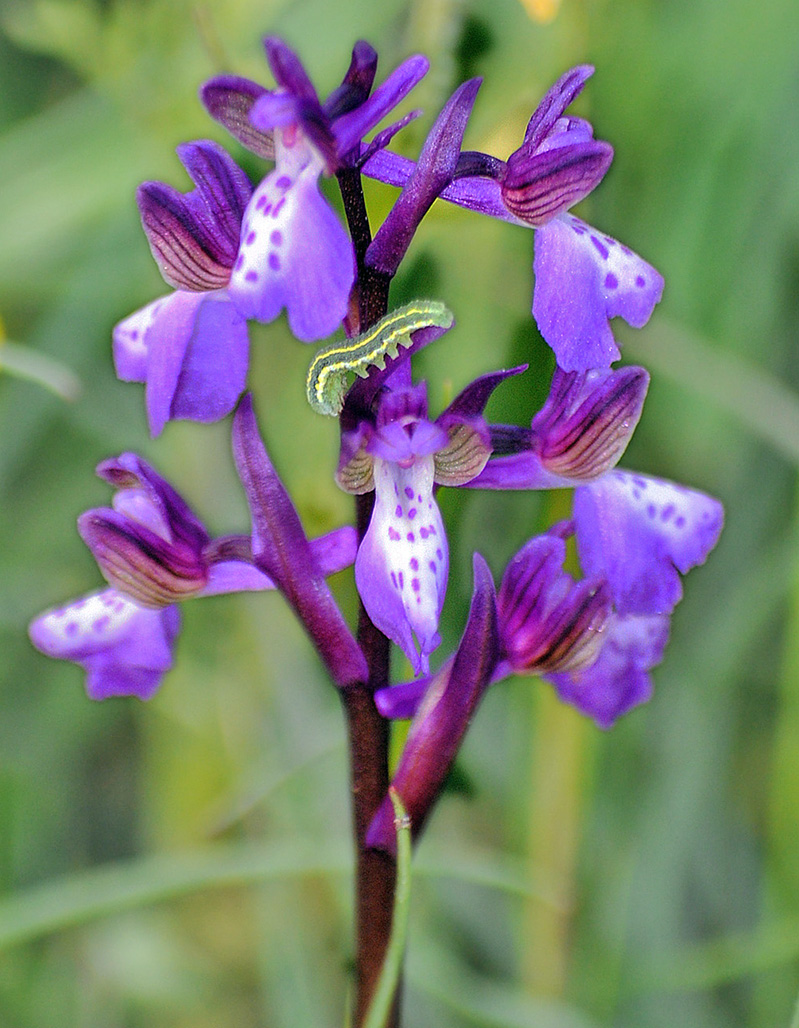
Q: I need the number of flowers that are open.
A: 7